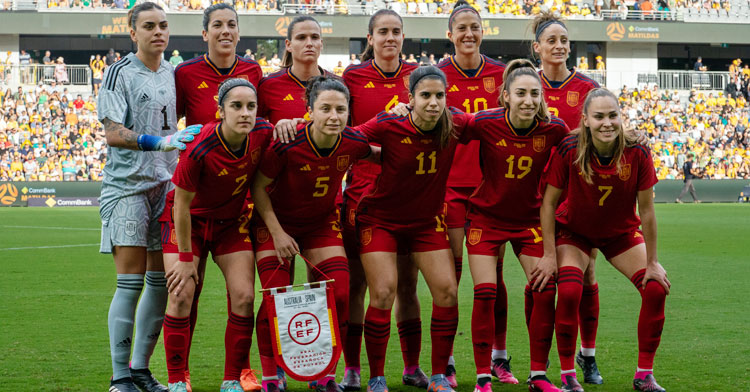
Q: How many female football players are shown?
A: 11